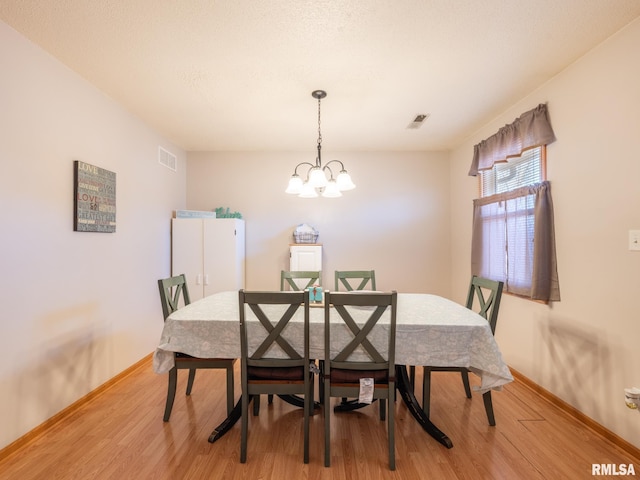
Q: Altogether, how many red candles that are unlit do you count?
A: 0